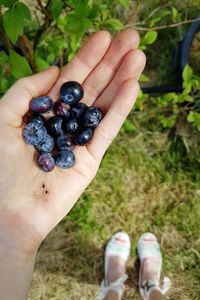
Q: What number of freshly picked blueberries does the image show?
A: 14